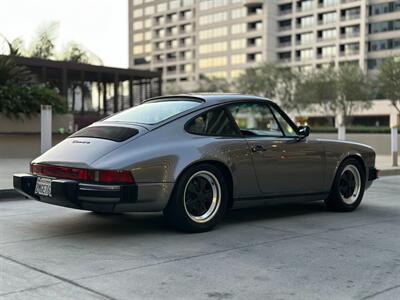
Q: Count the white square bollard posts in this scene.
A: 3